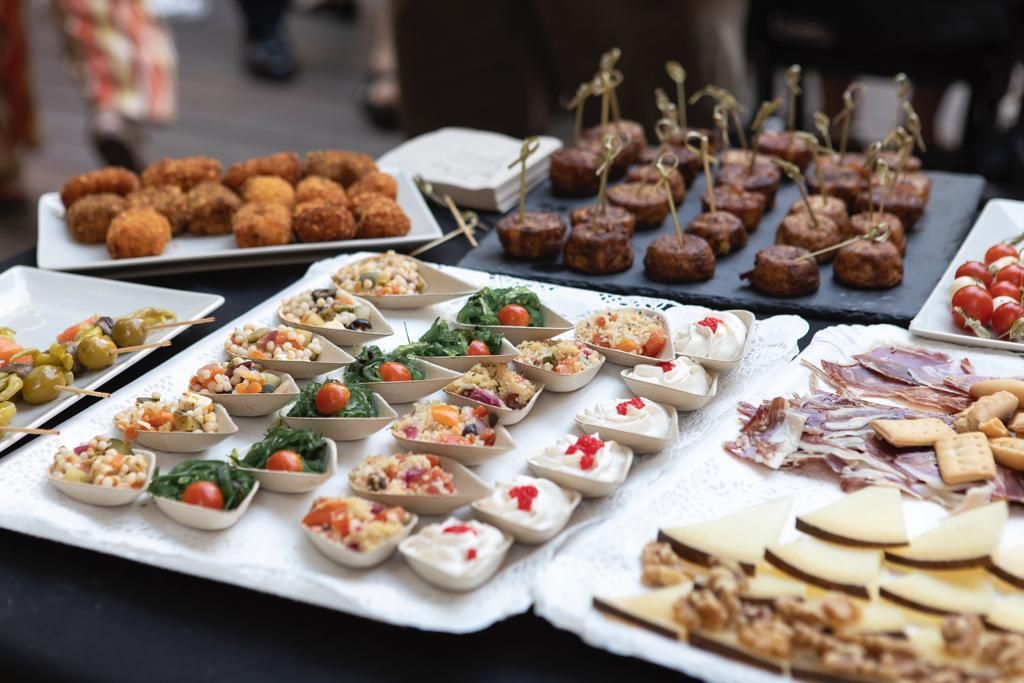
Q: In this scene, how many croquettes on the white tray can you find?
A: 14